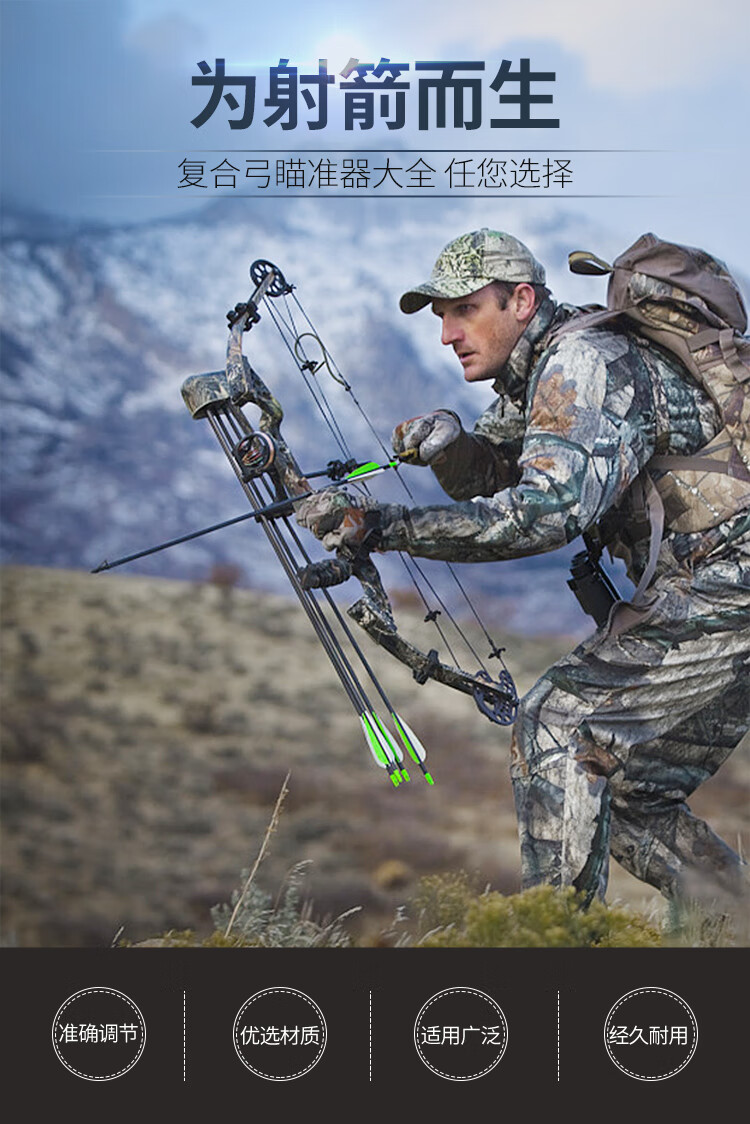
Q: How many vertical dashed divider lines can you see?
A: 3